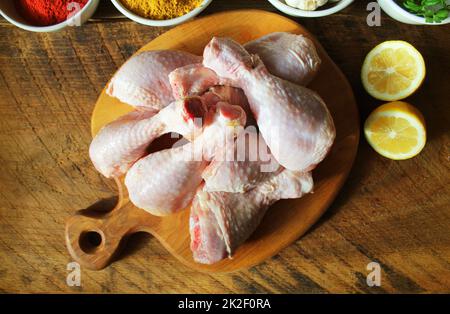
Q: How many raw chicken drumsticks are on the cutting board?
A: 7